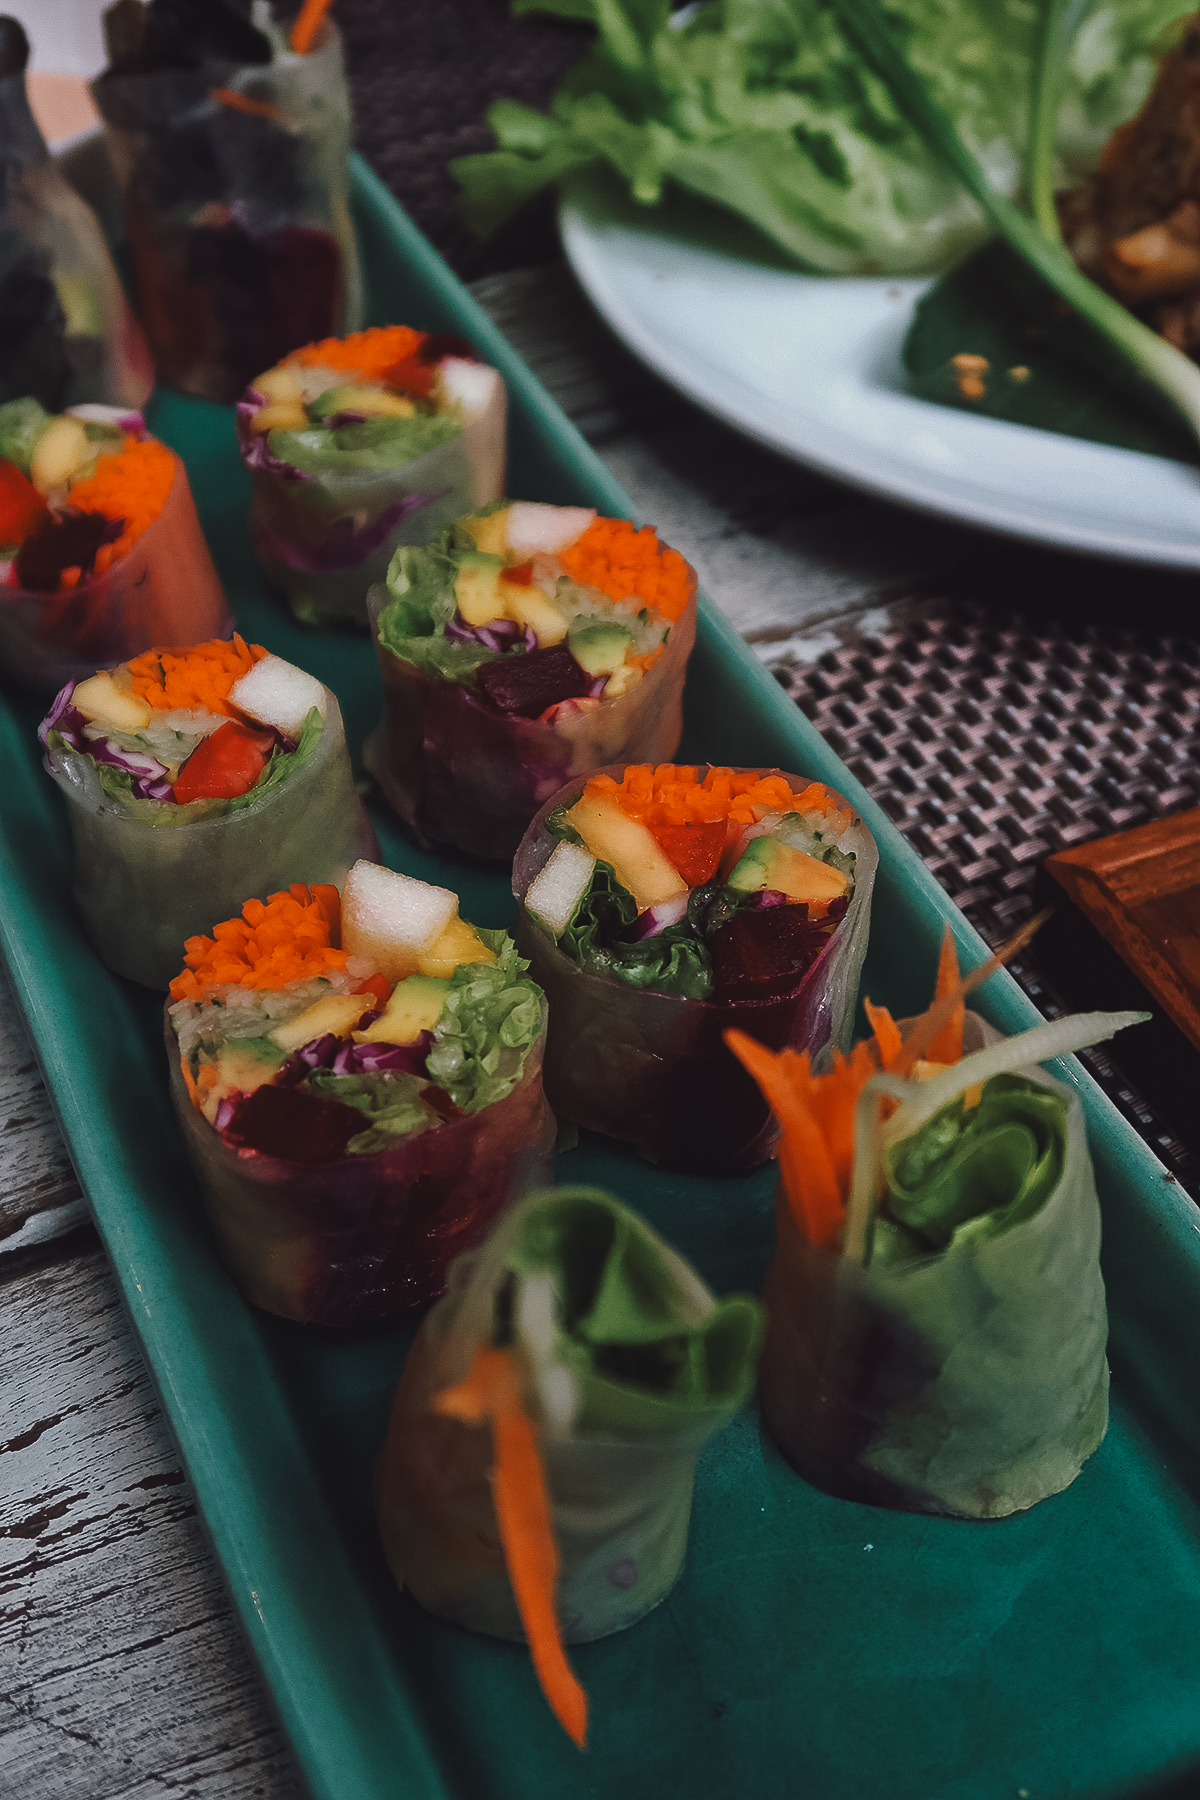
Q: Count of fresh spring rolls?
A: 10